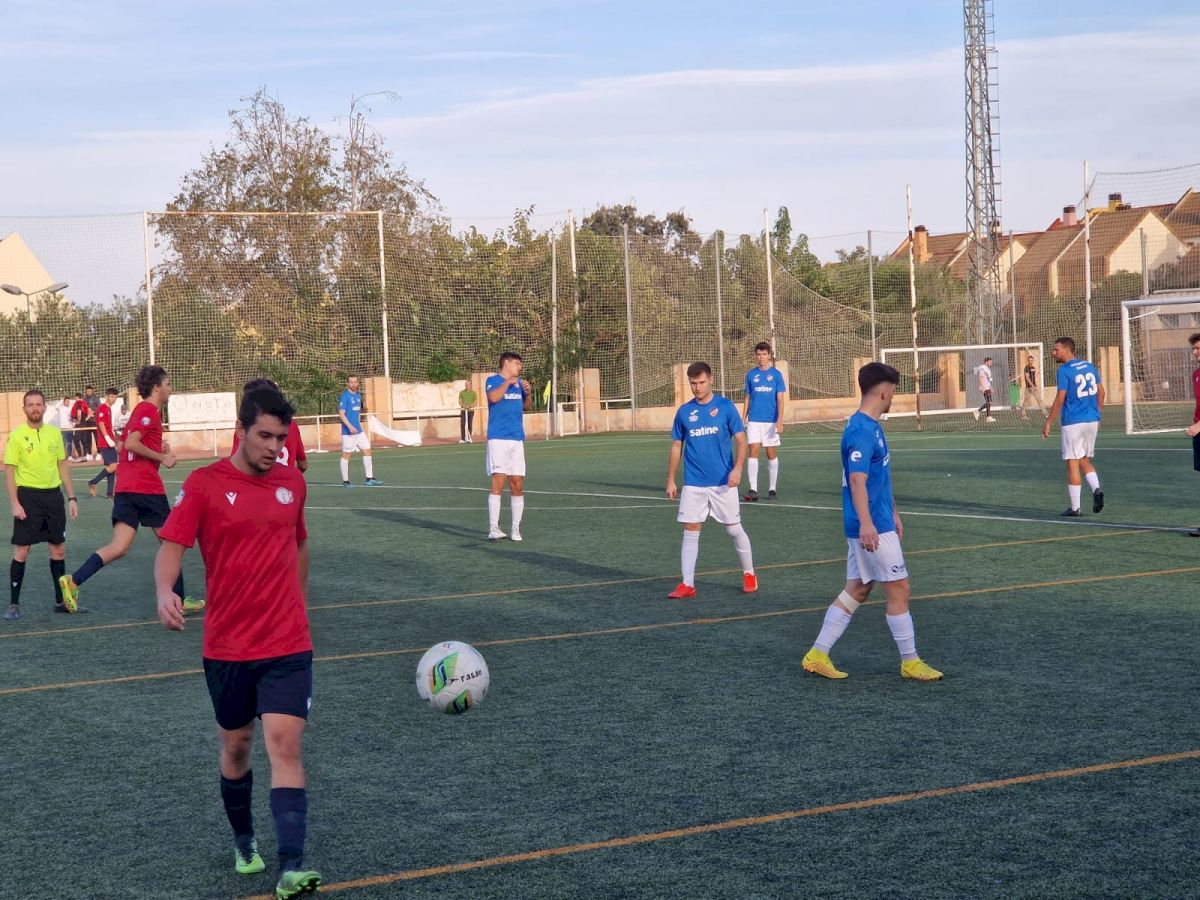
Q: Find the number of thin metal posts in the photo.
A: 12